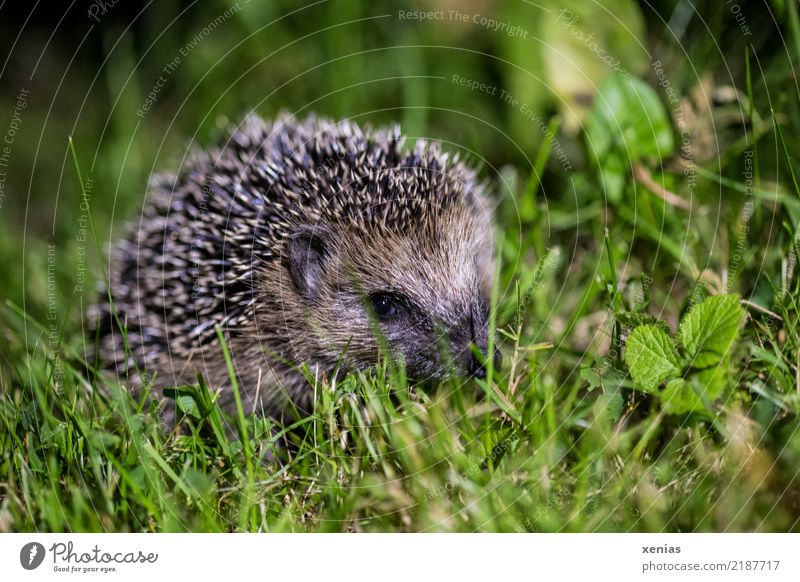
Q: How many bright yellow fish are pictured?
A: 0